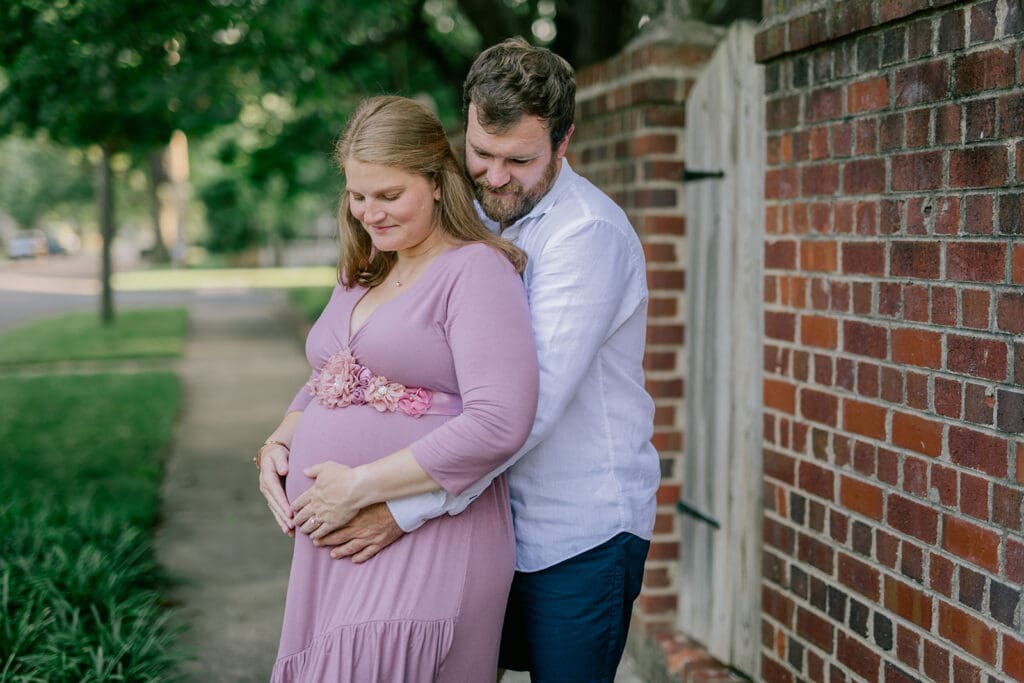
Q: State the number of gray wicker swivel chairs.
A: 0